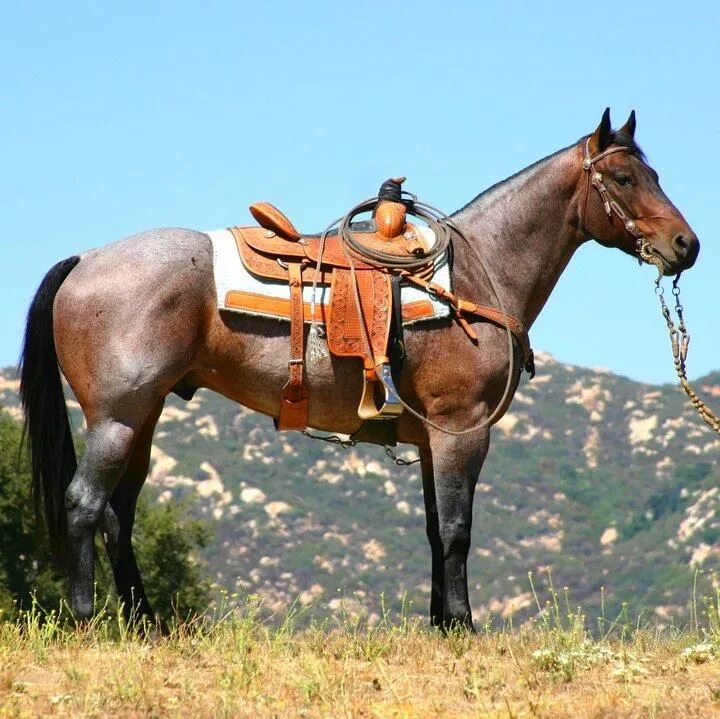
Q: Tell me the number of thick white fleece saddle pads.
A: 1